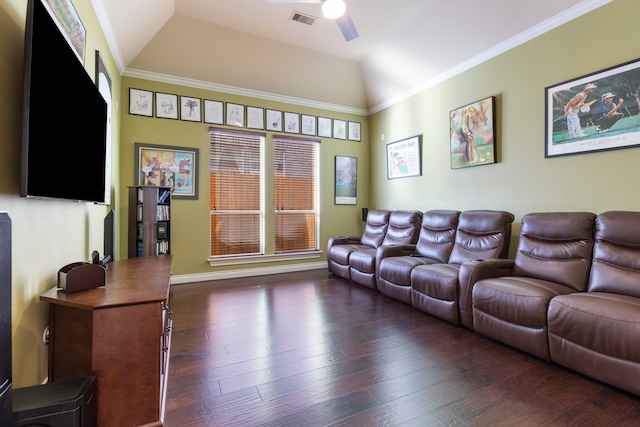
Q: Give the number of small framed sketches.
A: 12